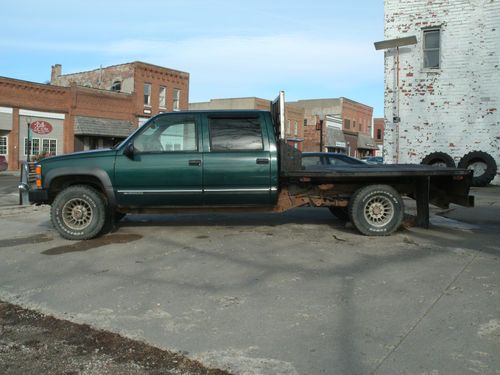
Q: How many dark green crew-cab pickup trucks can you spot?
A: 1